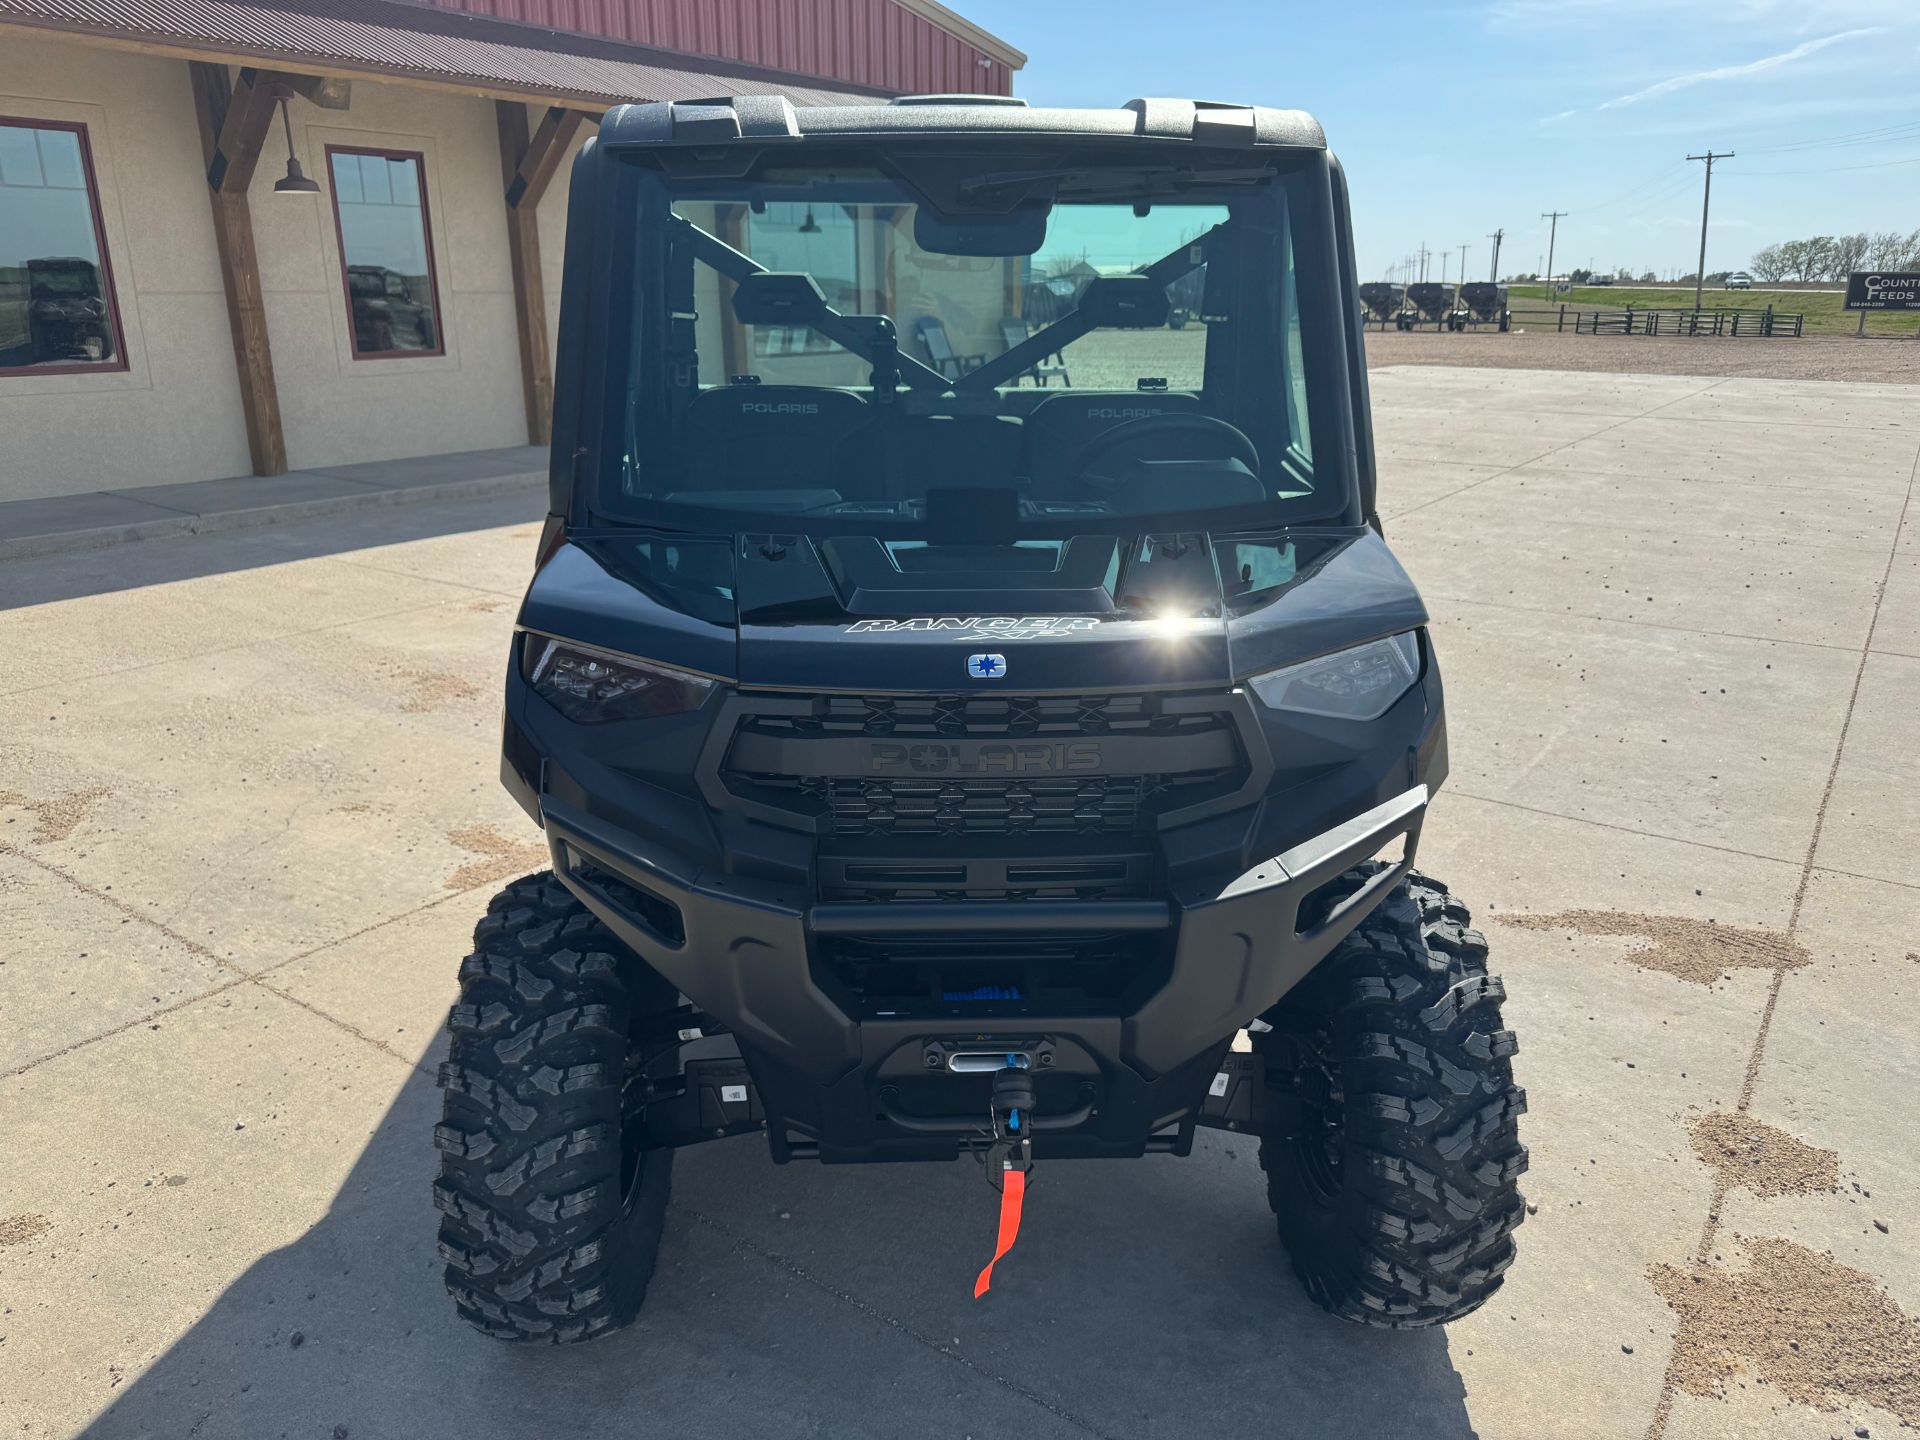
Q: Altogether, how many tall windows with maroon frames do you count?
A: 2